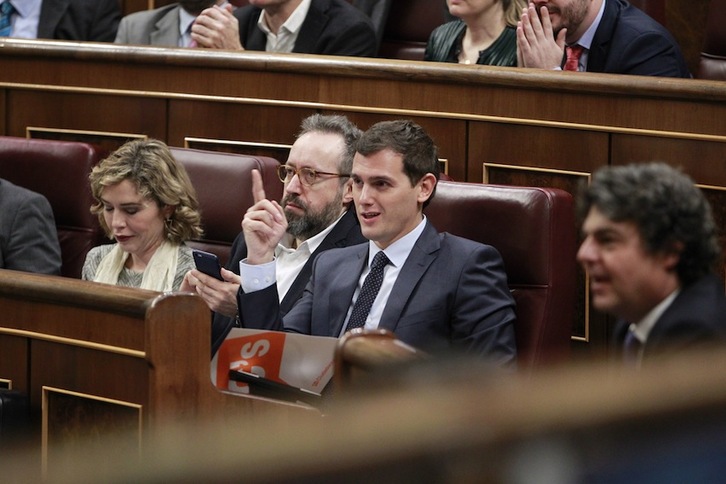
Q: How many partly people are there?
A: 6